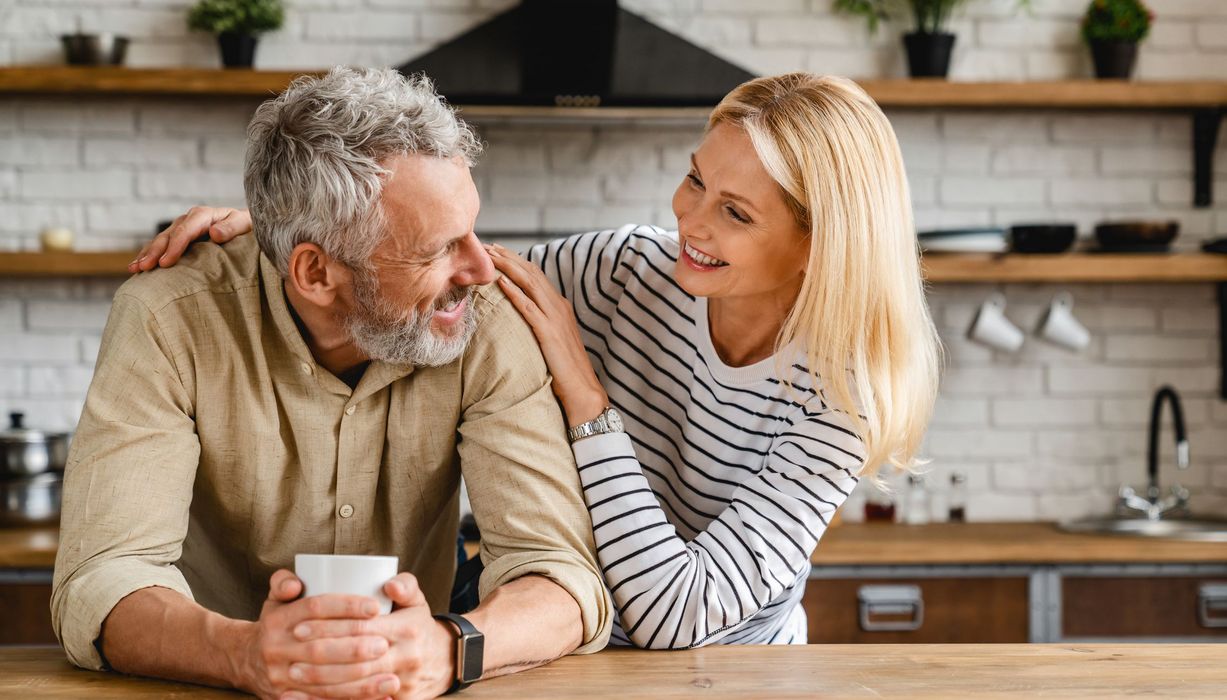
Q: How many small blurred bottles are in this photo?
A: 3